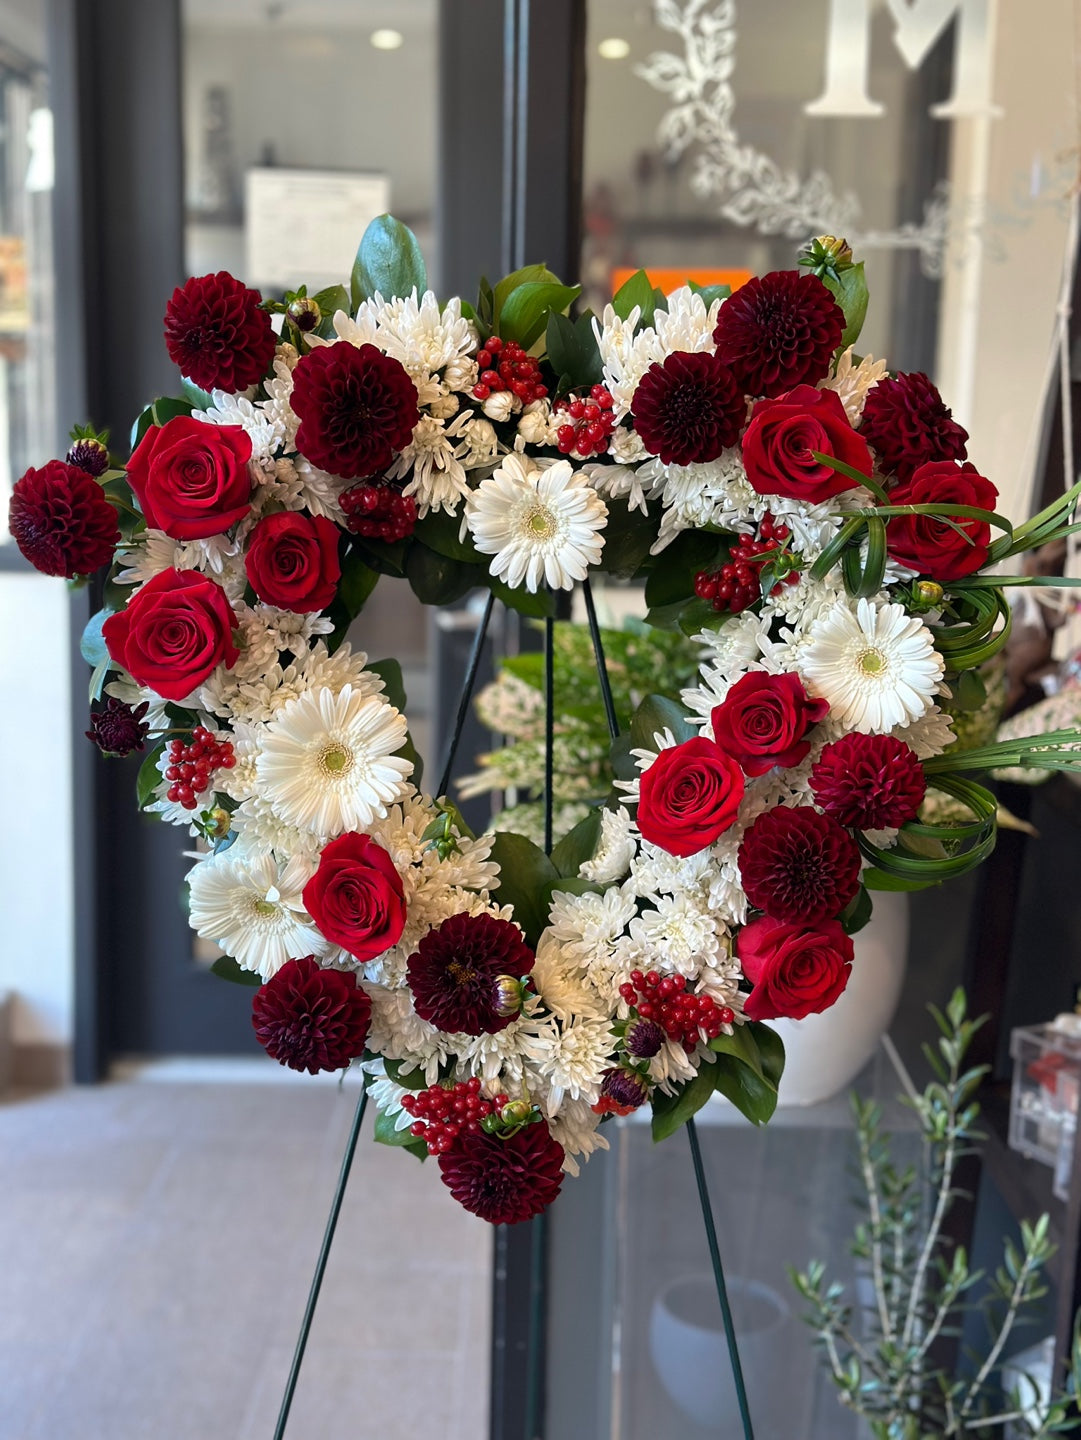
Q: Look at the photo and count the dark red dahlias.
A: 11